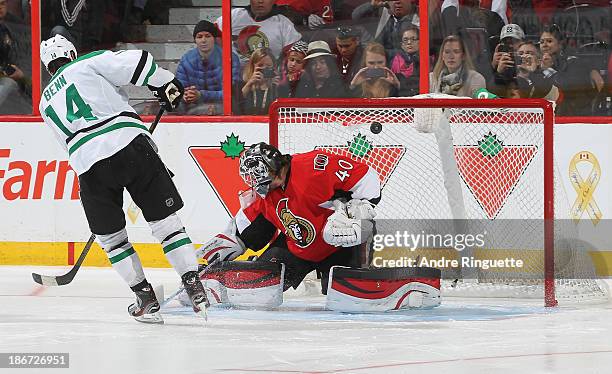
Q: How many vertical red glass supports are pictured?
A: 3